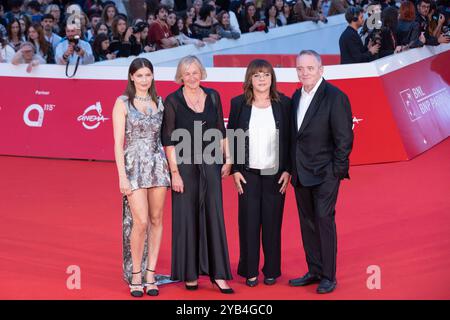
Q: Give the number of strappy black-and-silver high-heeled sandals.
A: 2